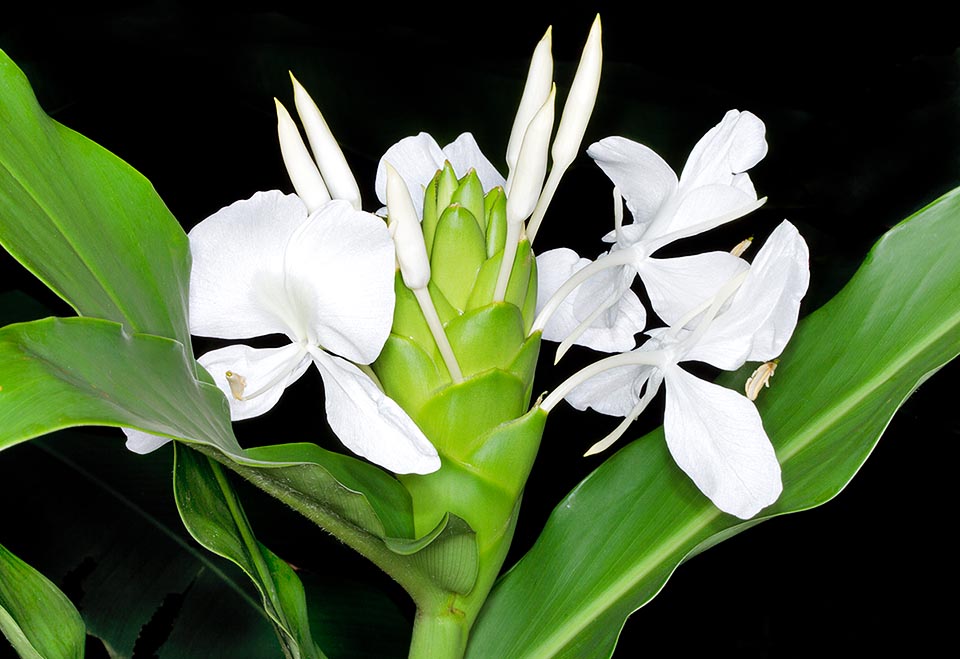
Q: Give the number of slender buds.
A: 6